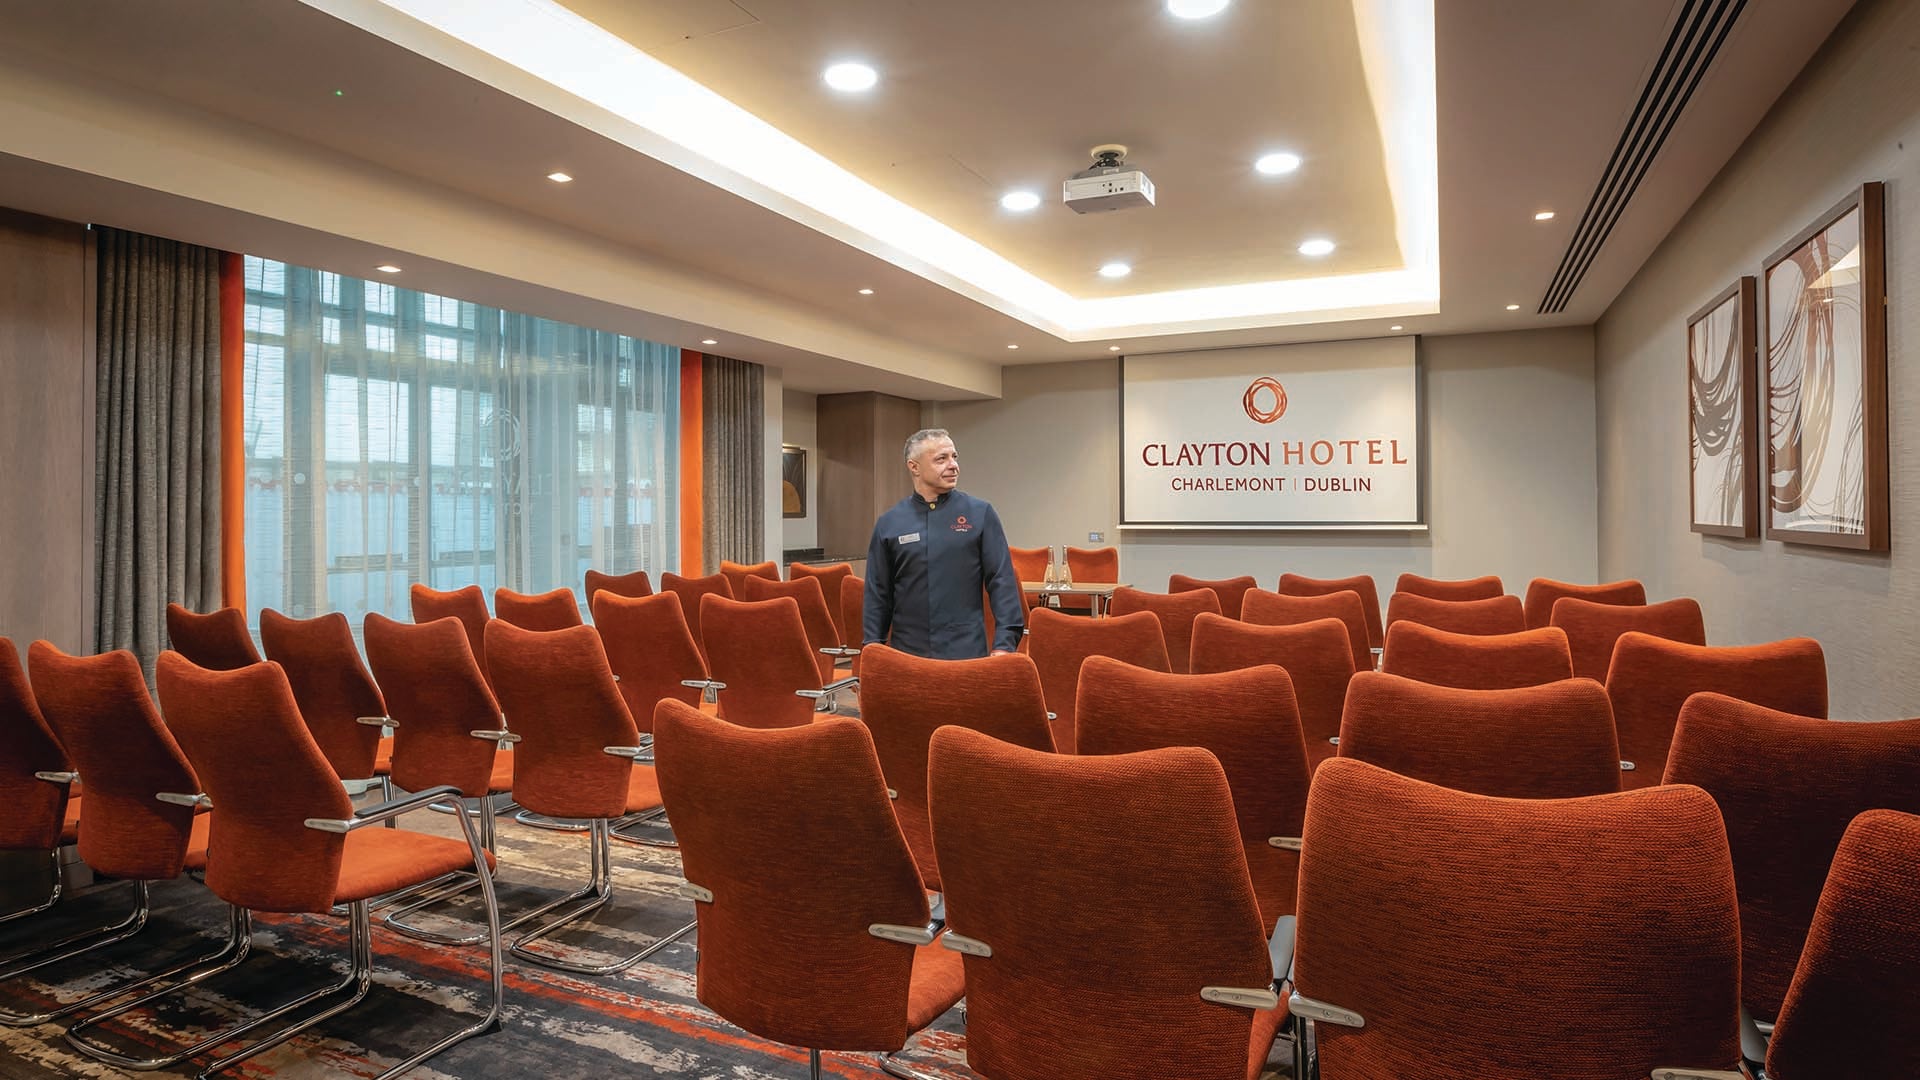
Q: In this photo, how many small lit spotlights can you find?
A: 9